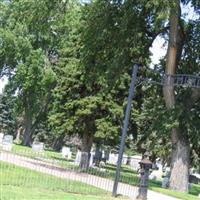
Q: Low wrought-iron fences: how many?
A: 1